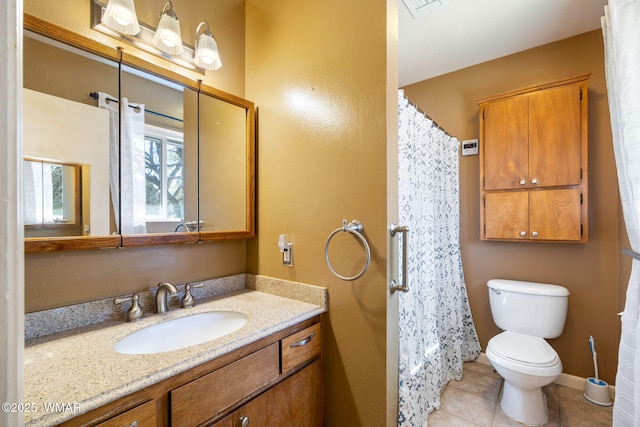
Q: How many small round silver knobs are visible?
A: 5